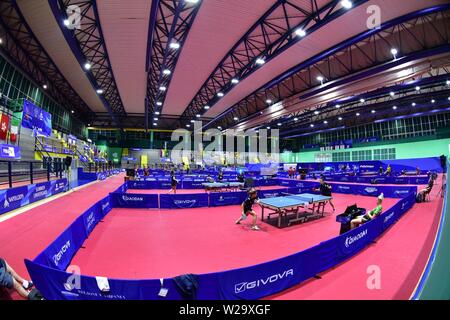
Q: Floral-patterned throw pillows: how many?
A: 0